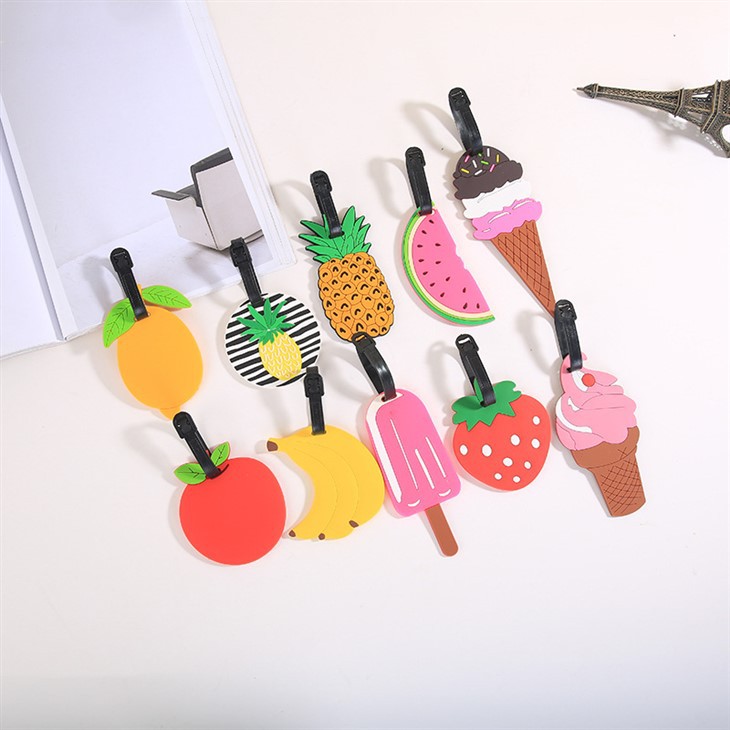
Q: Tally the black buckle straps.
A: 10